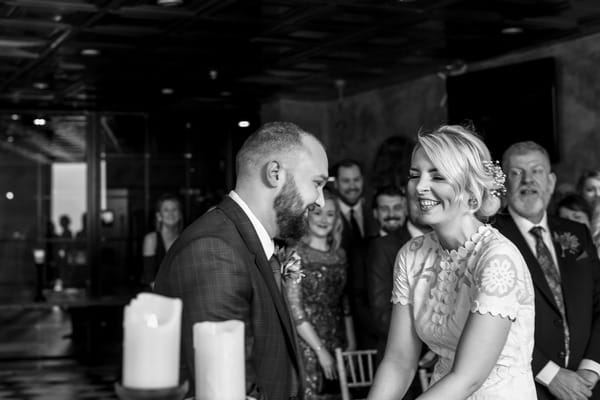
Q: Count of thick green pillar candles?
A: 0